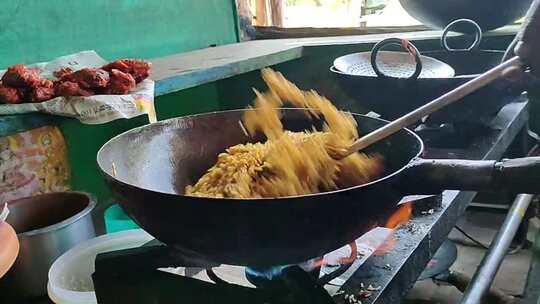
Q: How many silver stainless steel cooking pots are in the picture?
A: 1